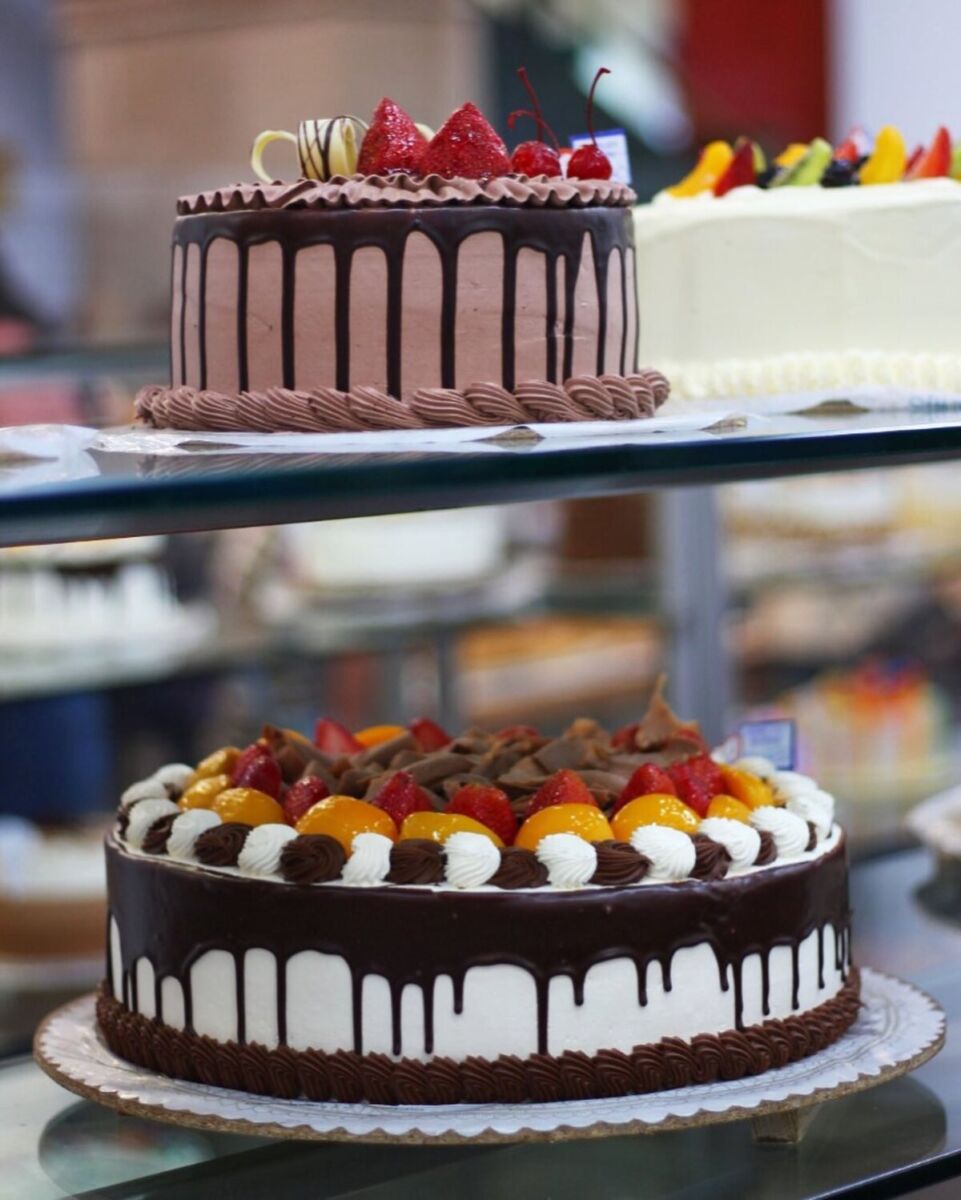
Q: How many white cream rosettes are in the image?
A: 14